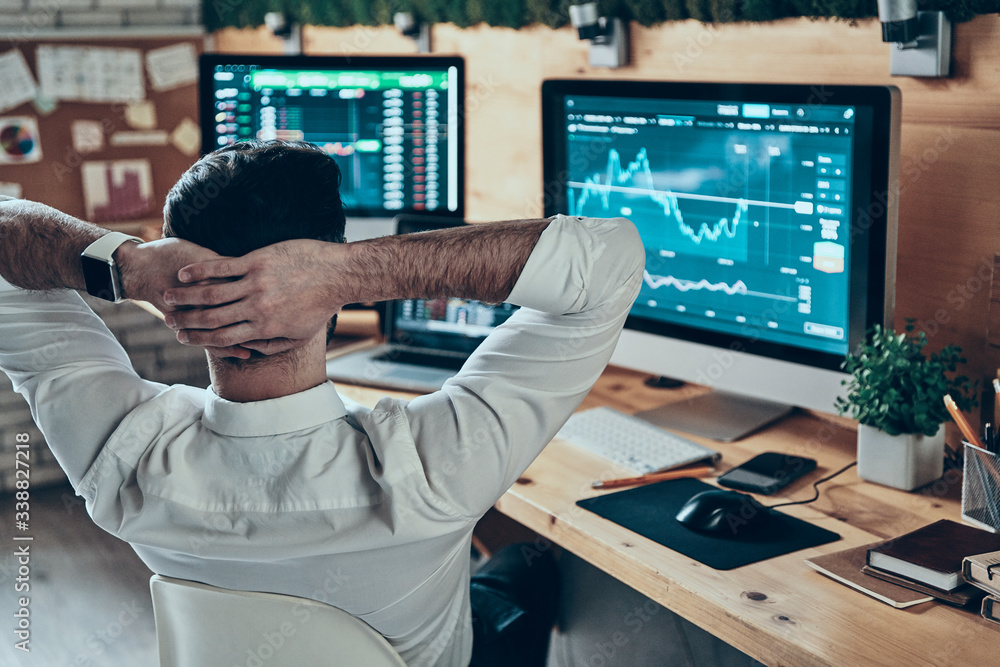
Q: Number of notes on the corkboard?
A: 11